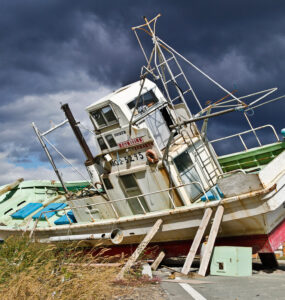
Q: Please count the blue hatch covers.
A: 3